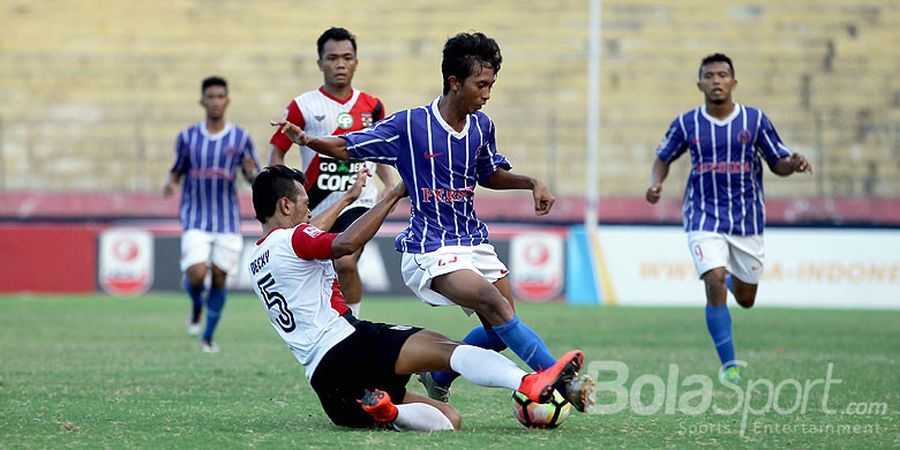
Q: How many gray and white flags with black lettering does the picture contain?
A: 0